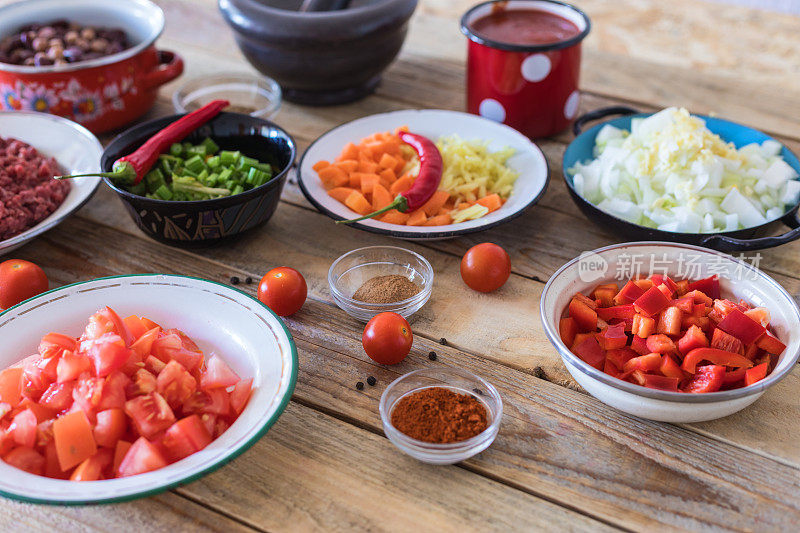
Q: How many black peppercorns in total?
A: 6